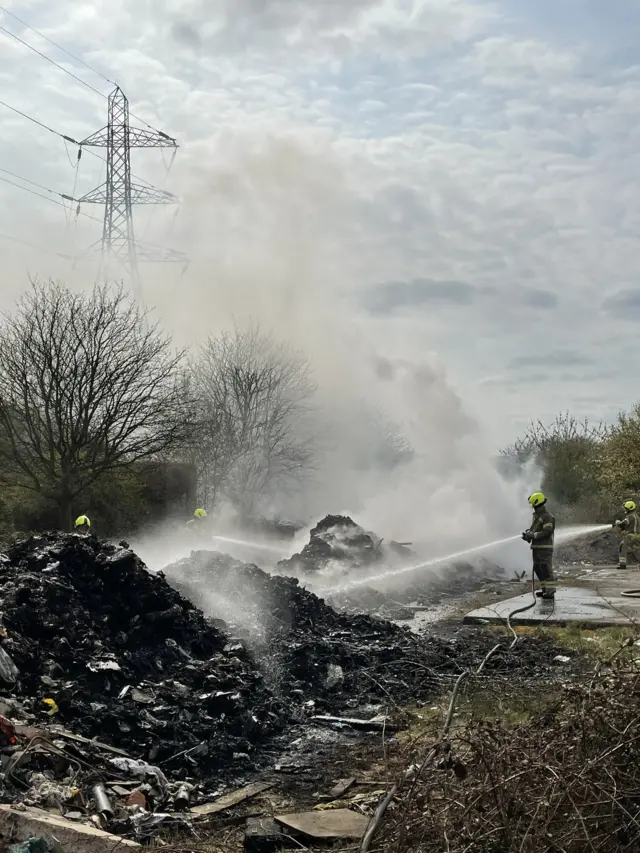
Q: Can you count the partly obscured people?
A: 2